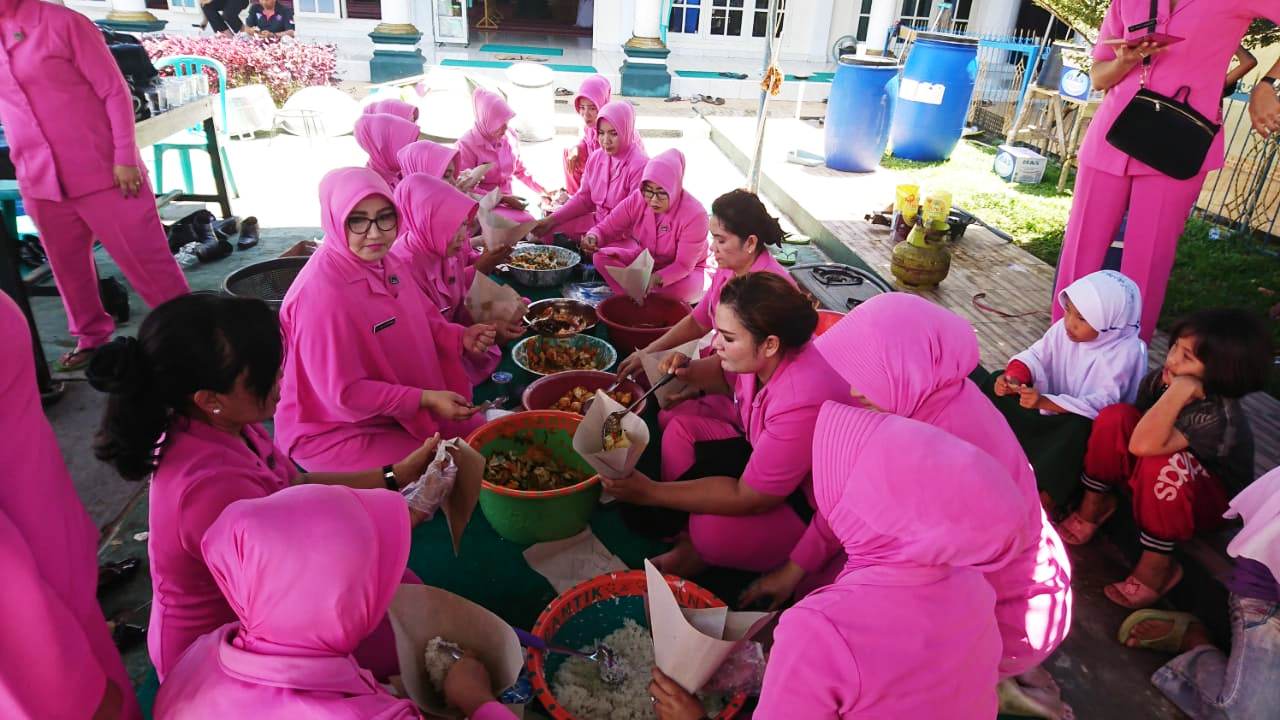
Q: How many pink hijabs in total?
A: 12